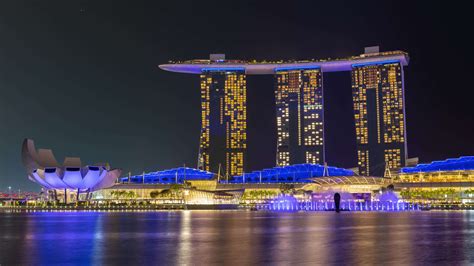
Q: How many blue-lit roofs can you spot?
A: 3